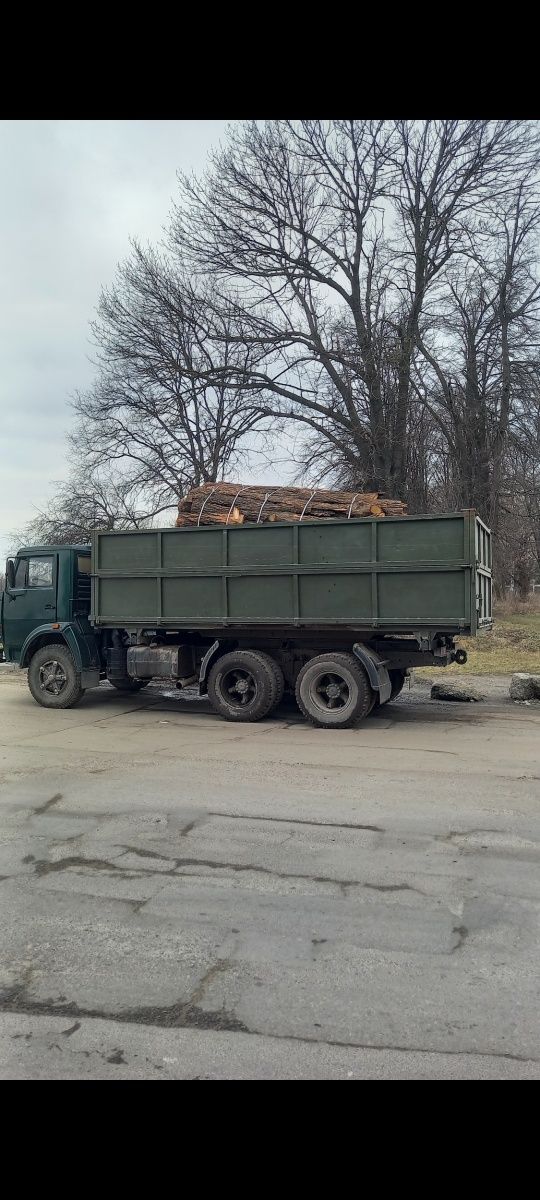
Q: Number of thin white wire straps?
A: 5